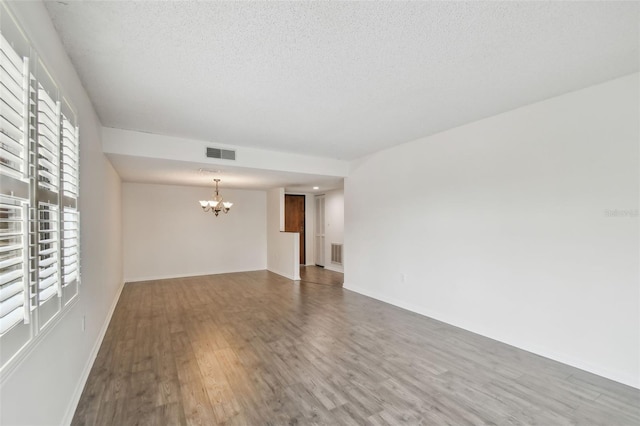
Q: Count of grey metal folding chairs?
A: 0